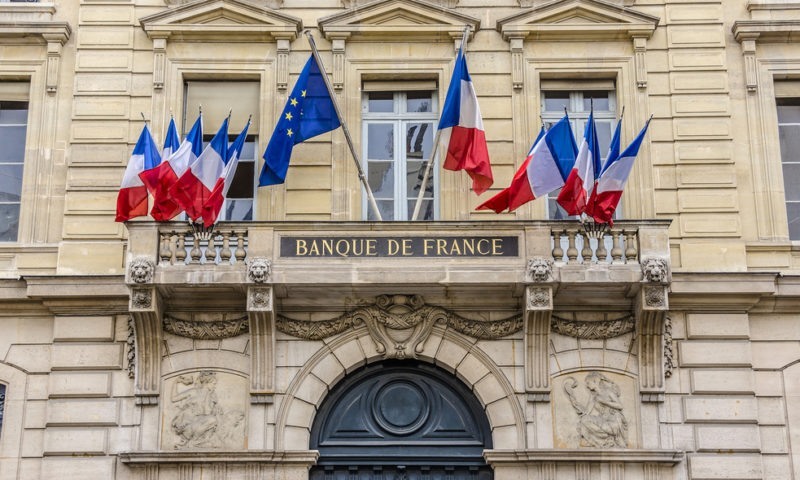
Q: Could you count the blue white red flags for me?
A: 11